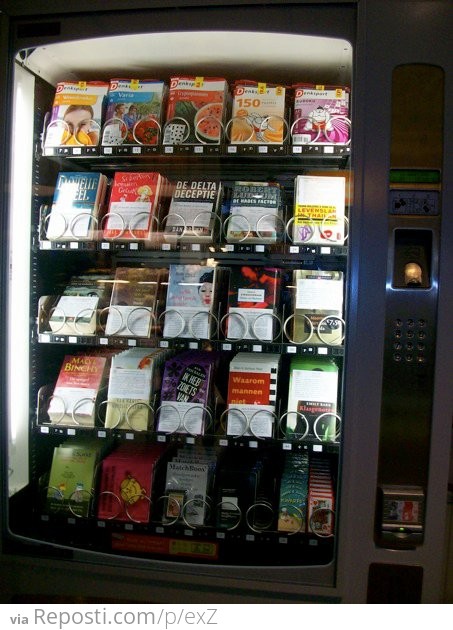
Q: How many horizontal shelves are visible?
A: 5